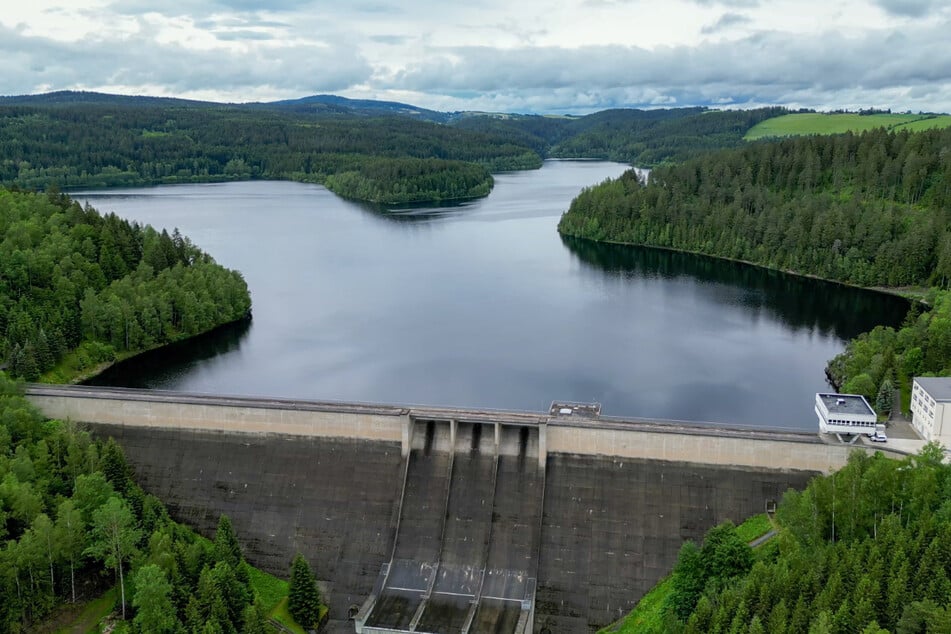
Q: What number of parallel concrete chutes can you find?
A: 3